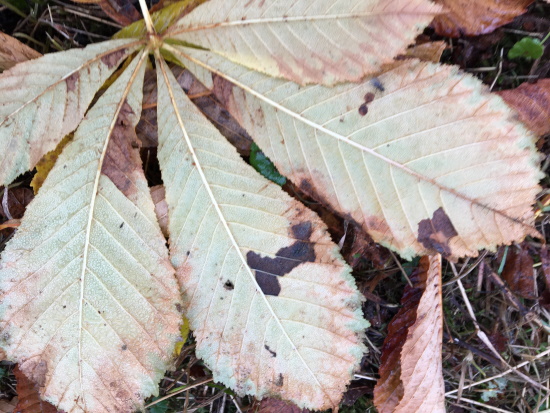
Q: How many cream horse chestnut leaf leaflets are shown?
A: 5